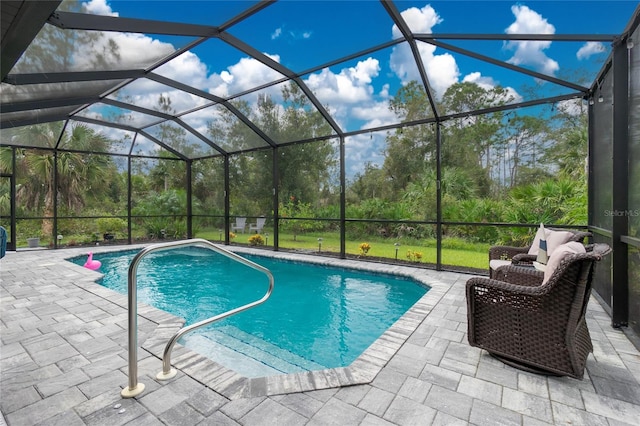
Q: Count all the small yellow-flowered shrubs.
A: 4